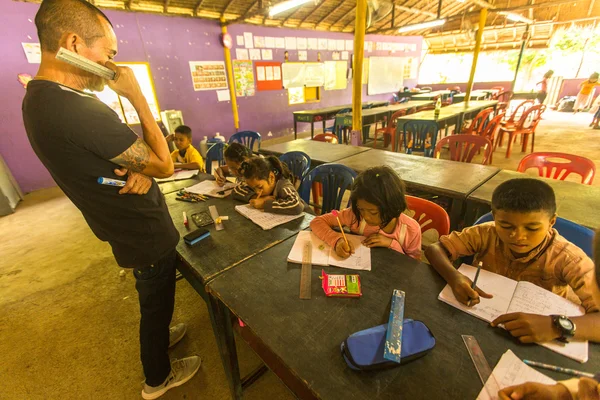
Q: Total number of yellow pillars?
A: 3